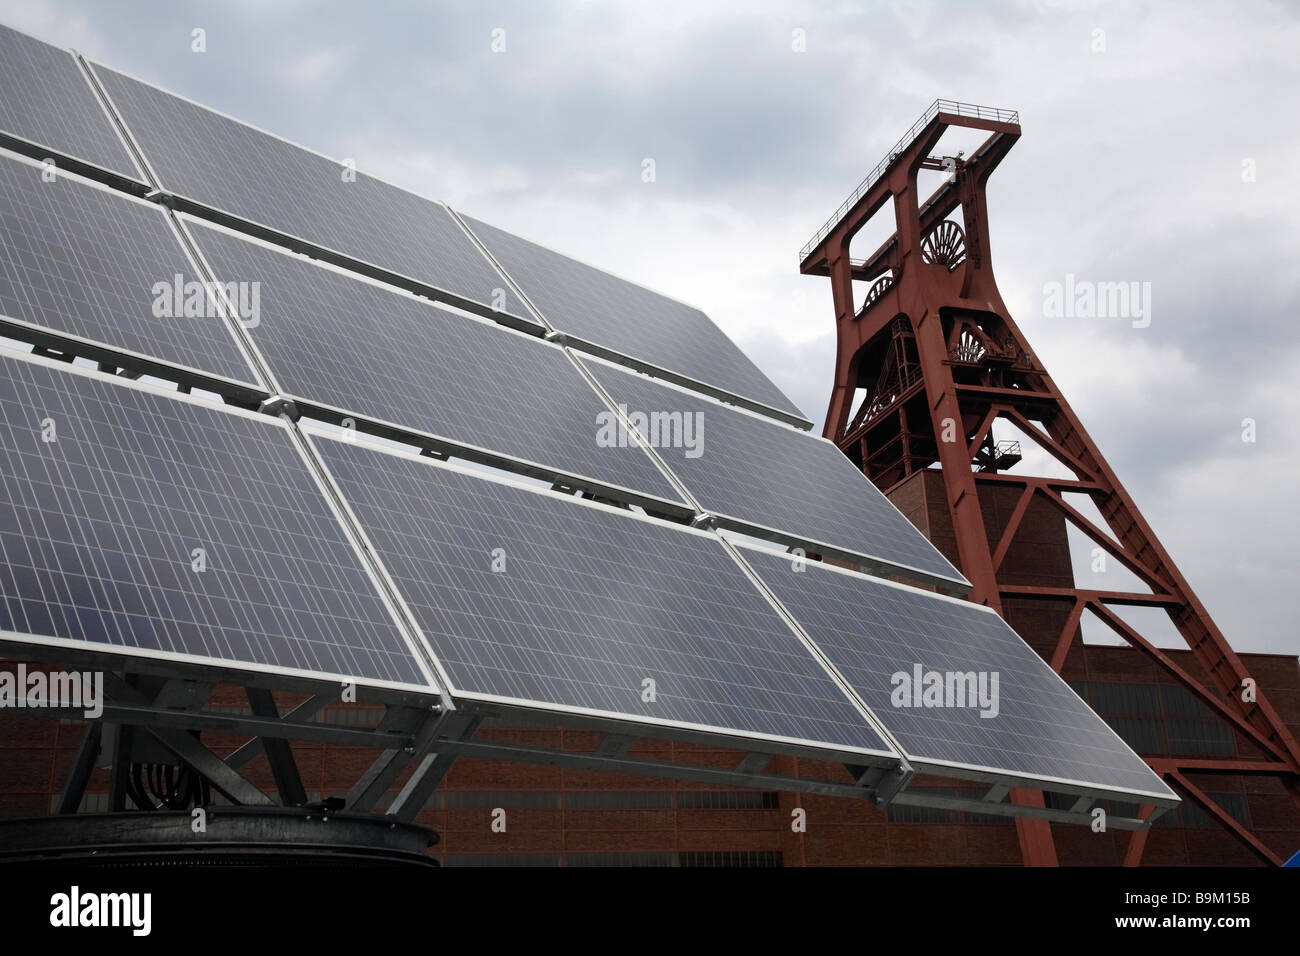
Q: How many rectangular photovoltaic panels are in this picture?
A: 9